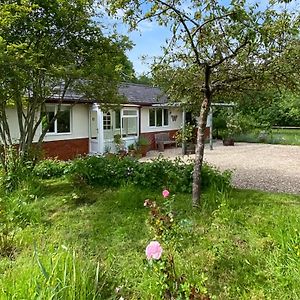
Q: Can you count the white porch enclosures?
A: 1